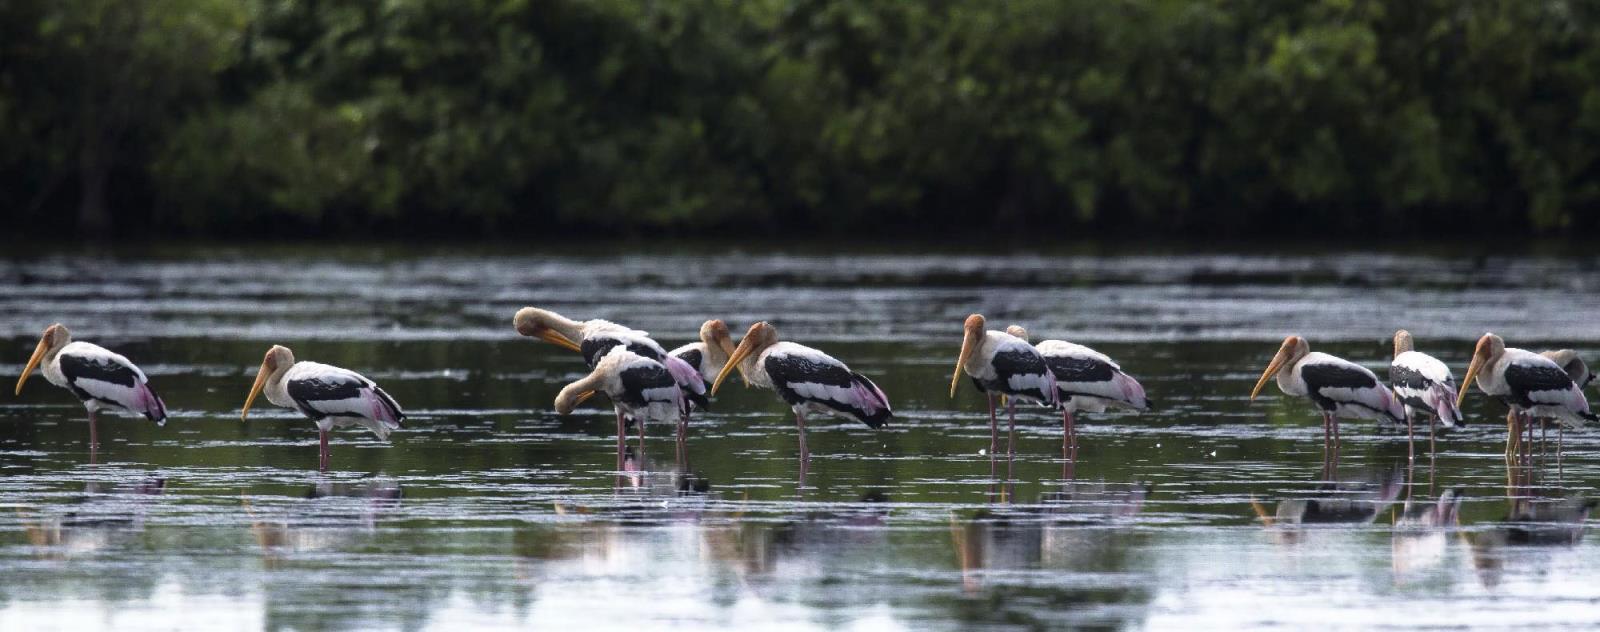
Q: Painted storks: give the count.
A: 12